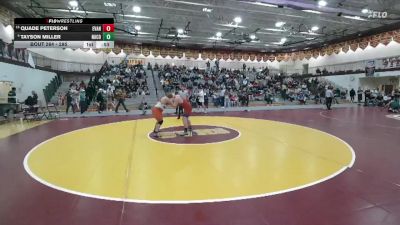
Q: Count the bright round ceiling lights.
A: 12